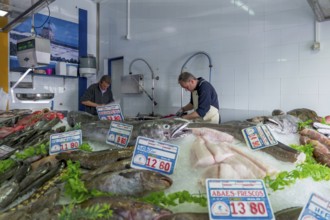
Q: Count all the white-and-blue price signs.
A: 7